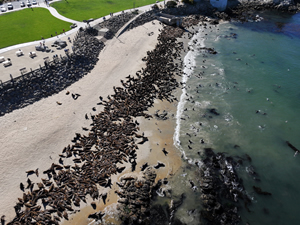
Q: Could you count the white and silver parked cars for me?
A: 5